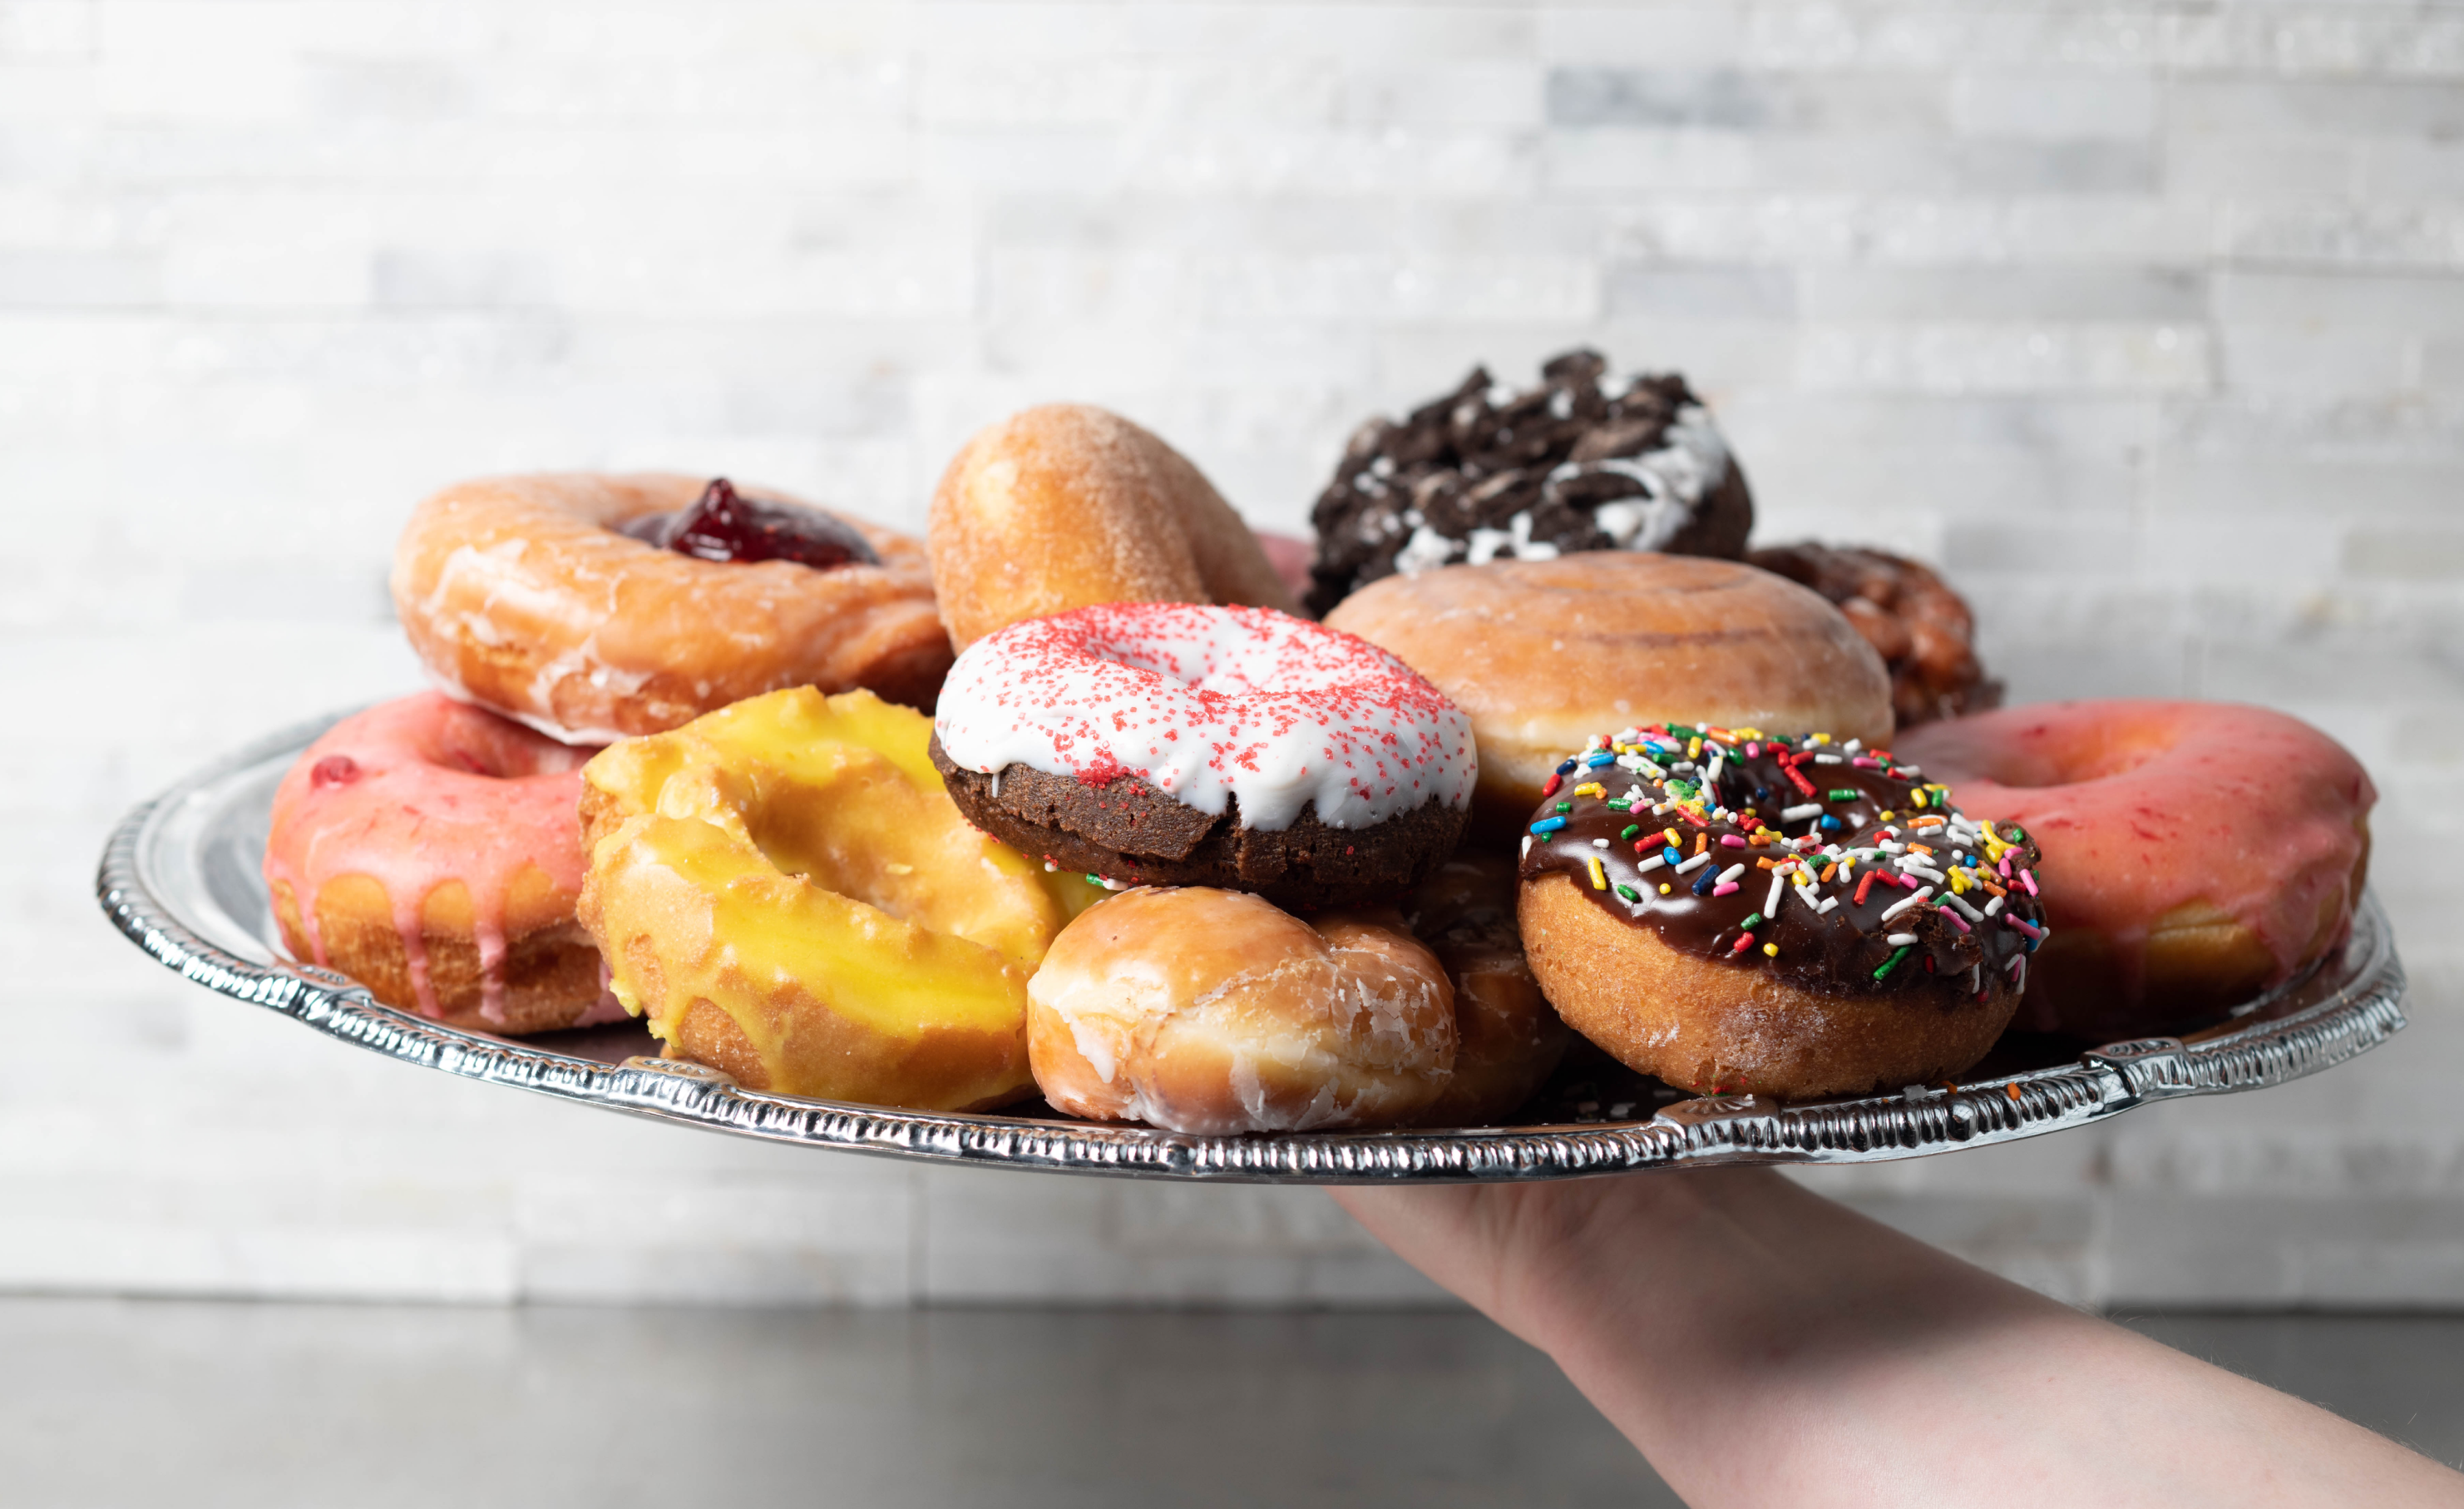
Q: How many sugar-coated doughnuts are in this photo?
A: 1